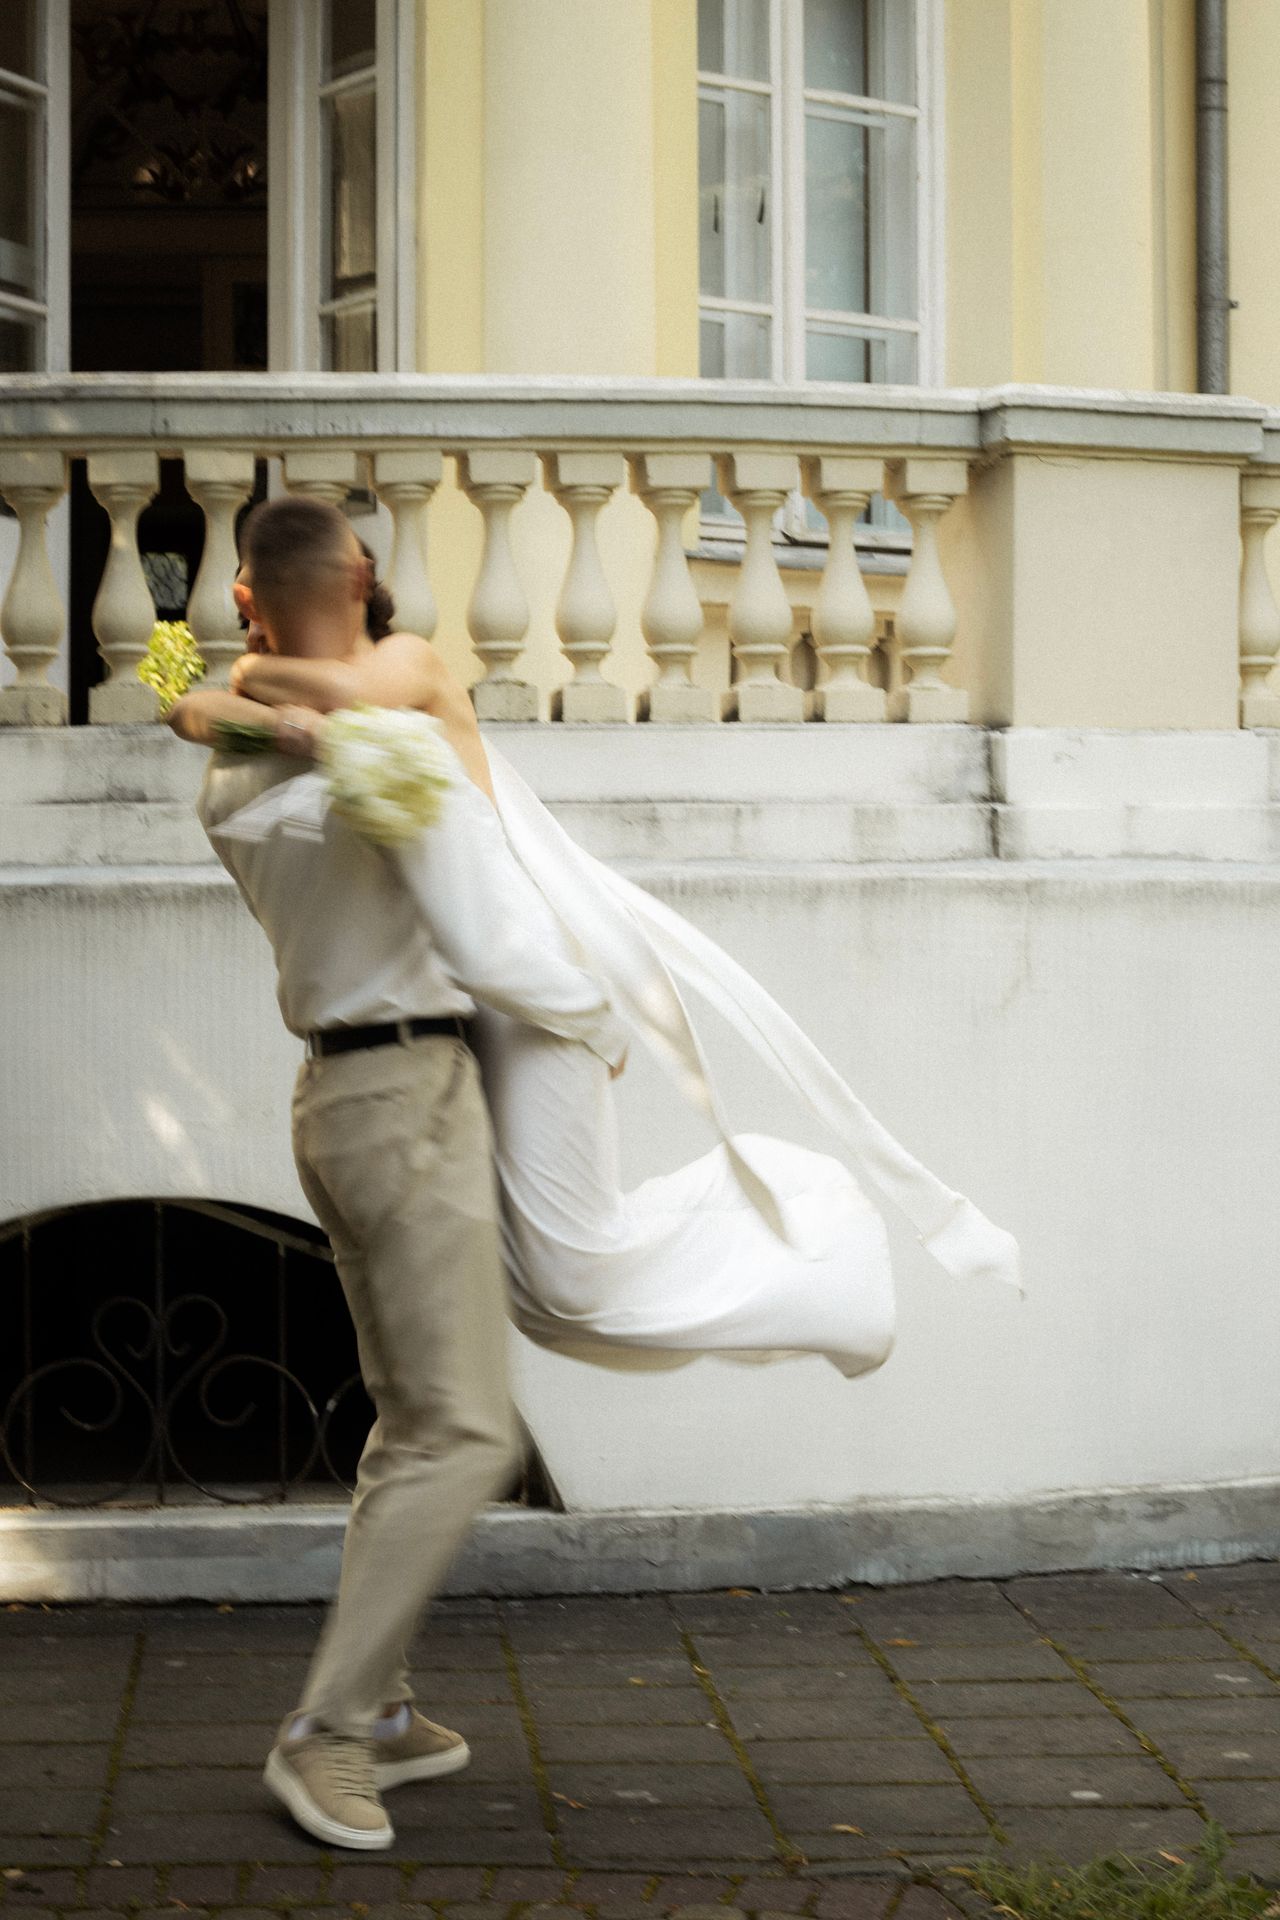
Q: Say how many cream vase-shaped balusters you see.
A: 12